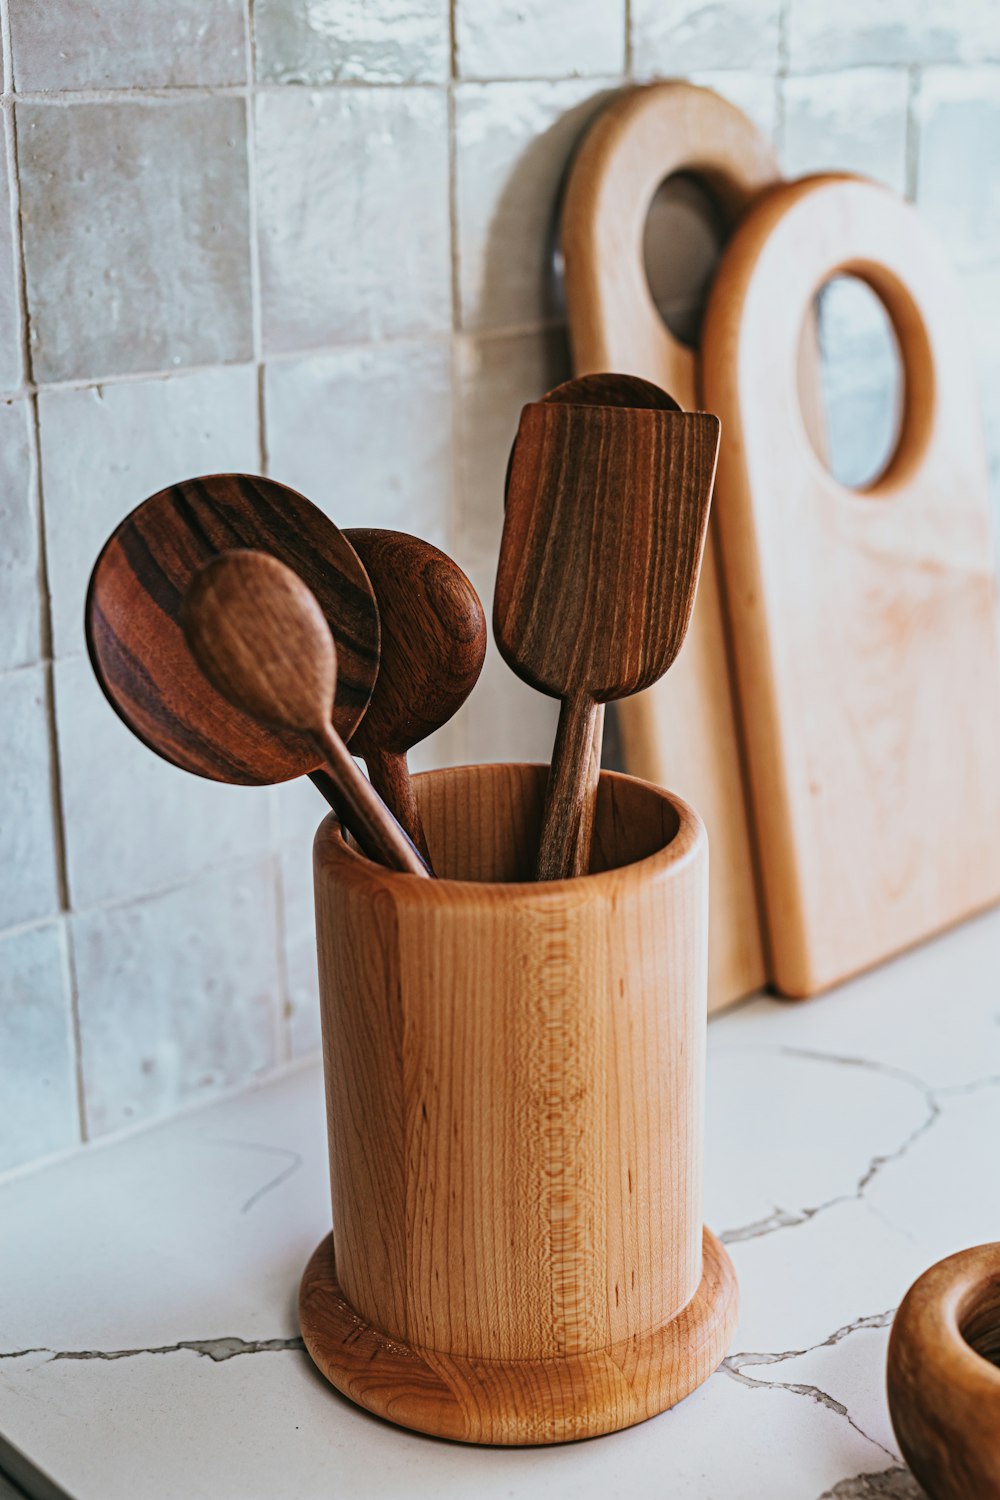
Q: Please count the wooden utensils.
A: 5